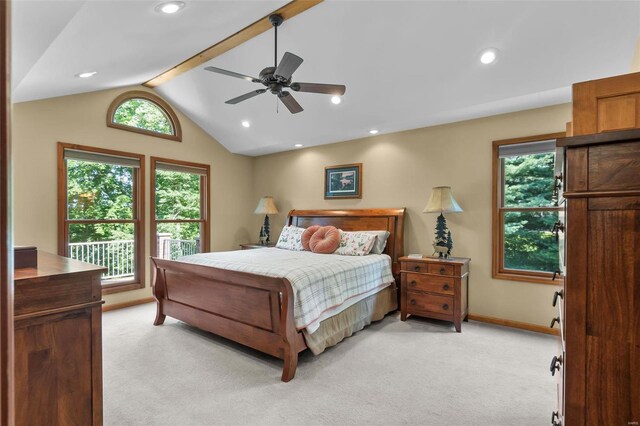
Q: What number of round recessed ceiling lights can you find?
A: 7